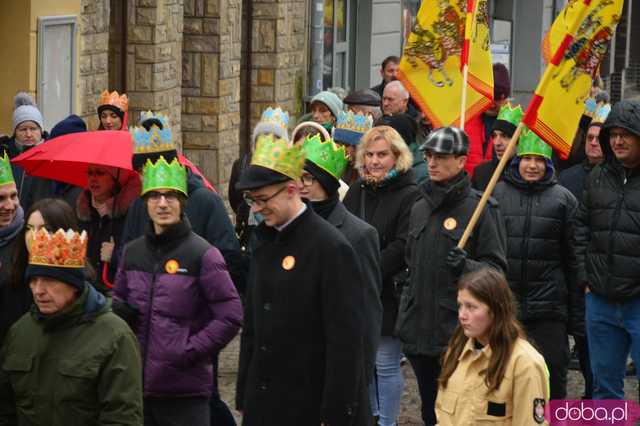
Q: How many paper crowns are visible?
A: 13